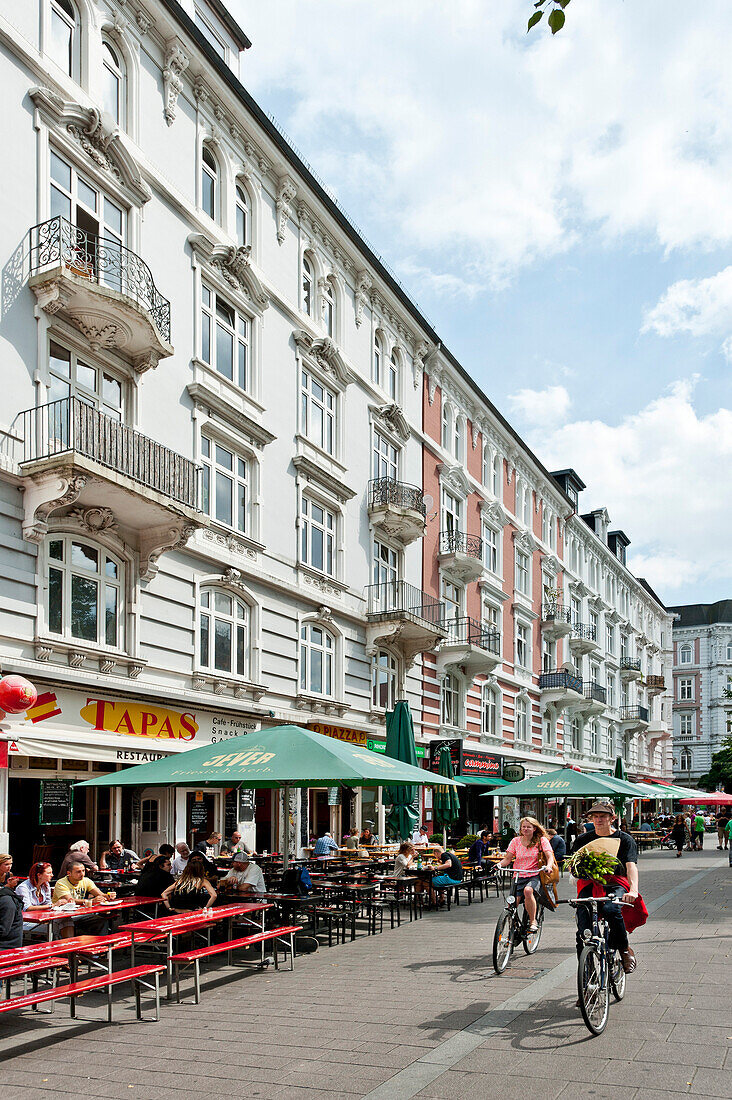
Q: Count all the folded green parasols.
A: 3